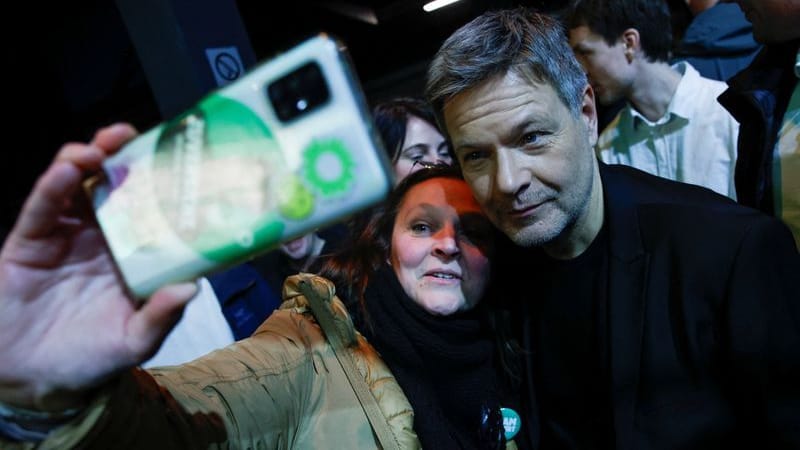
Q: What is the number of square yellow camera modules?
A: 0